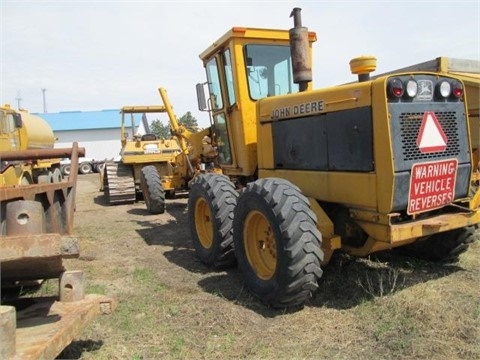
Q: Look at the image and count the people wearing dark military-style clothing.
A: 0